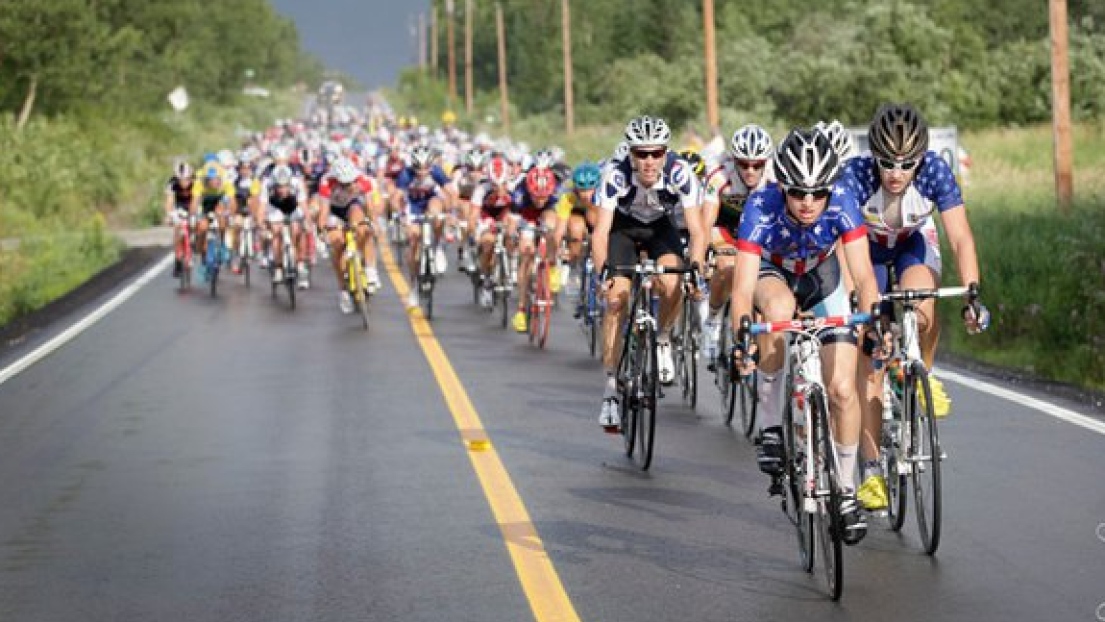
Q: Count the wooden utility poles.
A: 8